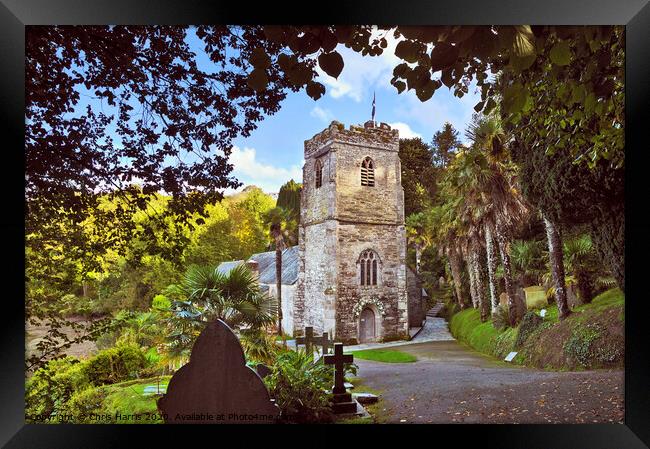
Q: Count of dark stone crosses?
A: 3